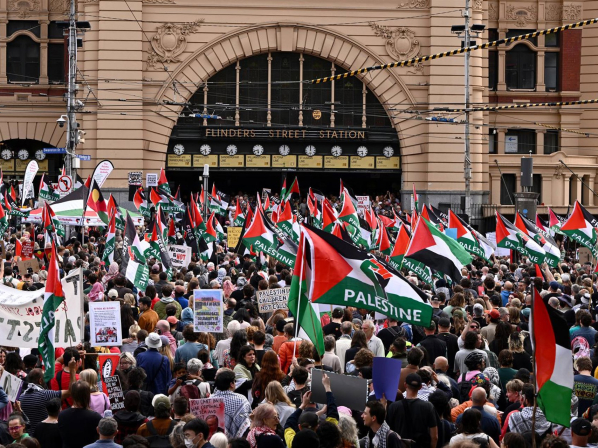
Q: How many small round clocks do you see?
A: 12